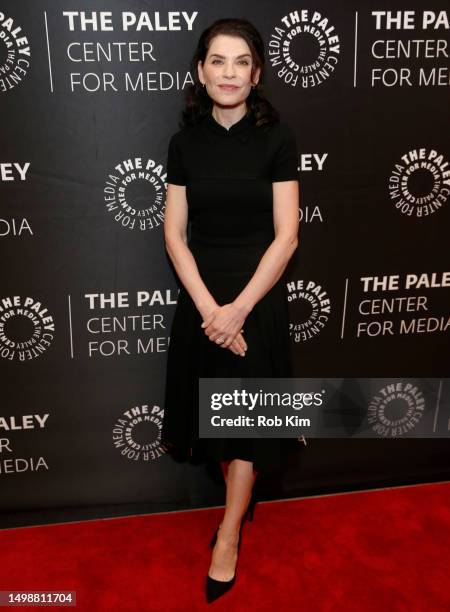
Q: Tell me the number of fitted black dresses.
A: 1